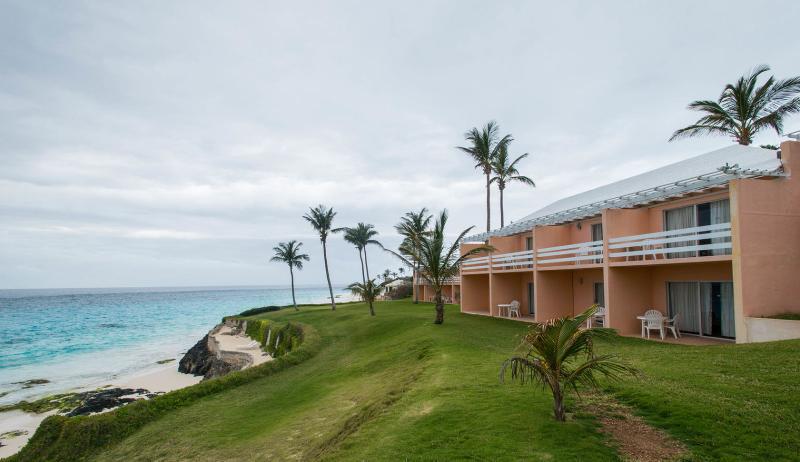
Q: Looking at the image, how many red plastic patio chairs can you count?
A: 0